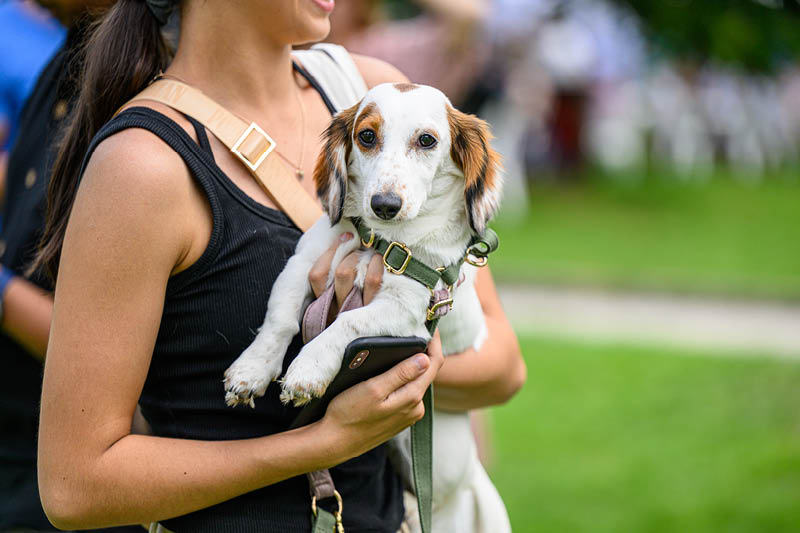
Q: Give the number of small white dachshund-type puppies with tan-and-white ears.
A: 1